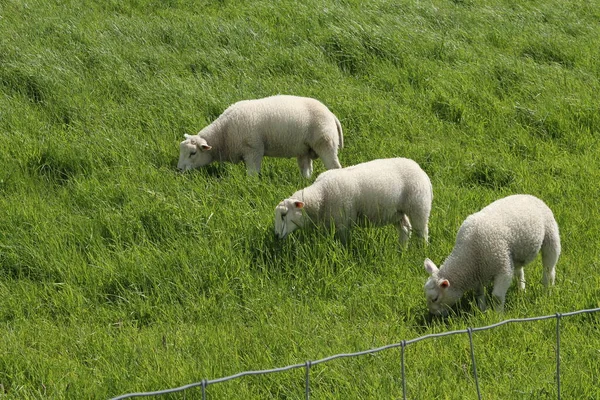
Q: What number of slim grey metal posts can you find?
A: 5